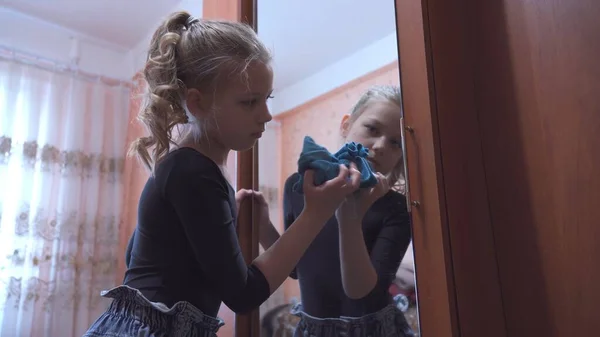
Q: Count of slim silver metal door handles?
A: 1